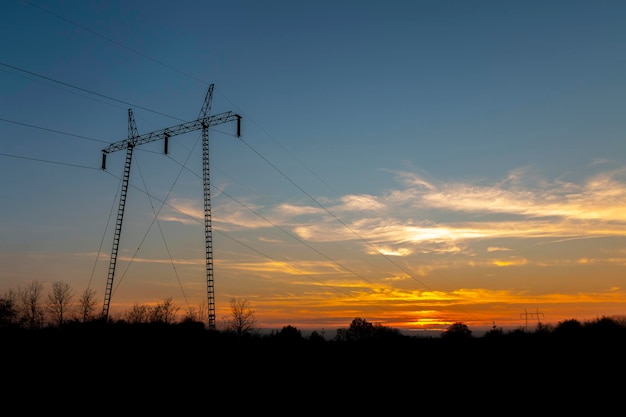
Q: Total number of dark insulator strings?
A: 3